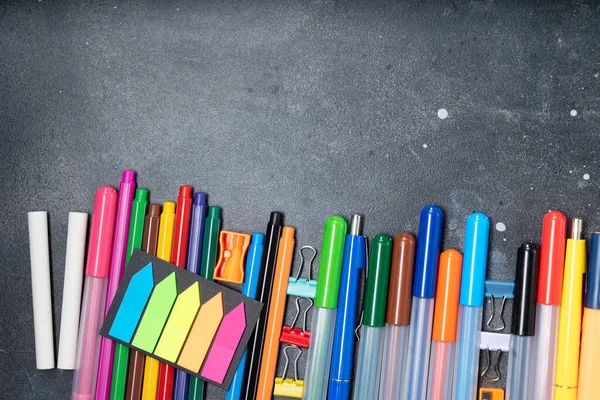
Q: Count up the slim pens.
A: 10